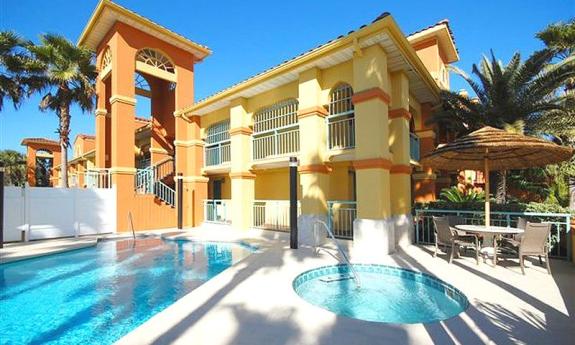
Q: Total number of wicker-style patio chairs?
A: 4